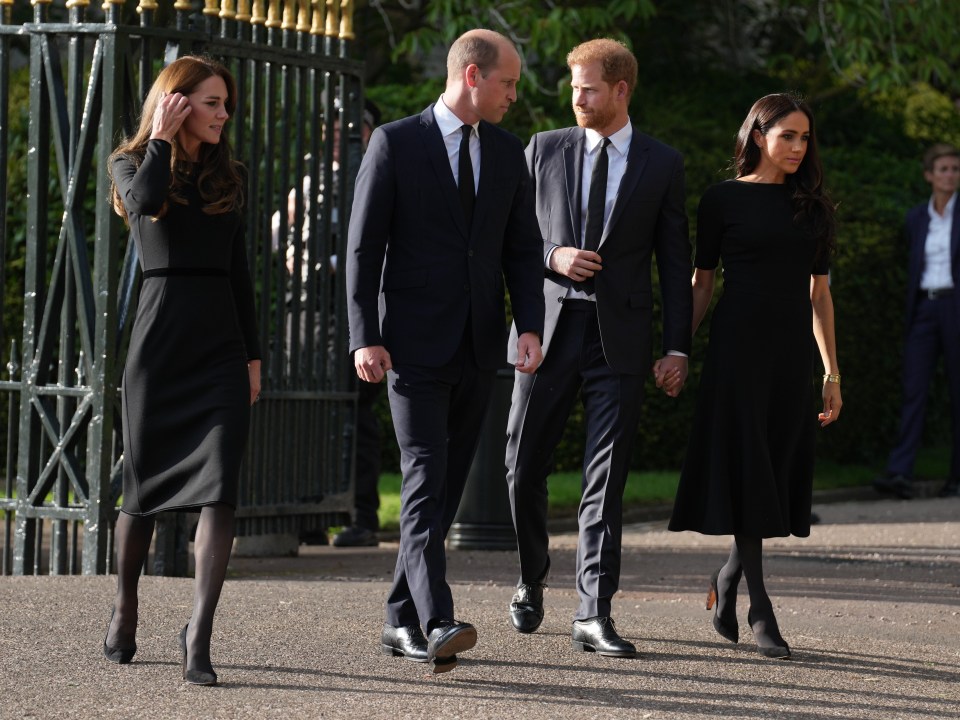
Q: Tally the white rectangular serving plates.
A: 0